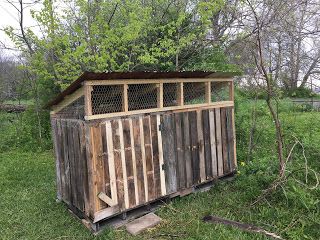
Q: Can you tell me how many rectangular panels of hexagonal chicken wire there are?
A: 5